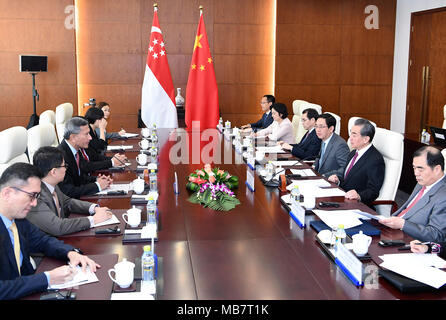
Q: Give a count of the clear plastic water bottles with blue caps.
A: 0